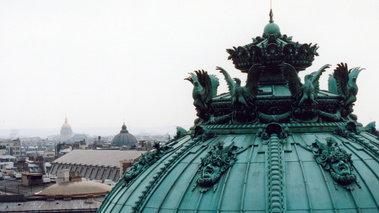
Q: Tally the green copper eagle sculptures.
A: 4